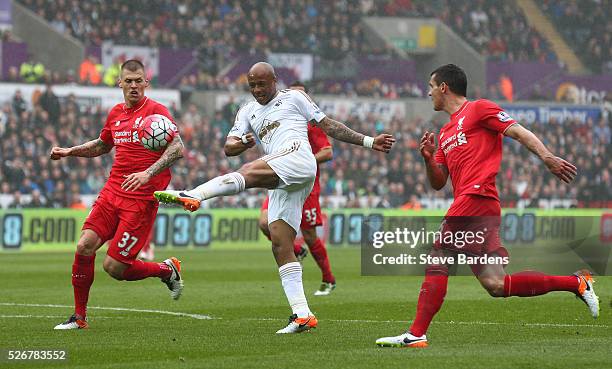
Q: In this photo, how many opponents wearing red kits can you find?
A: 3